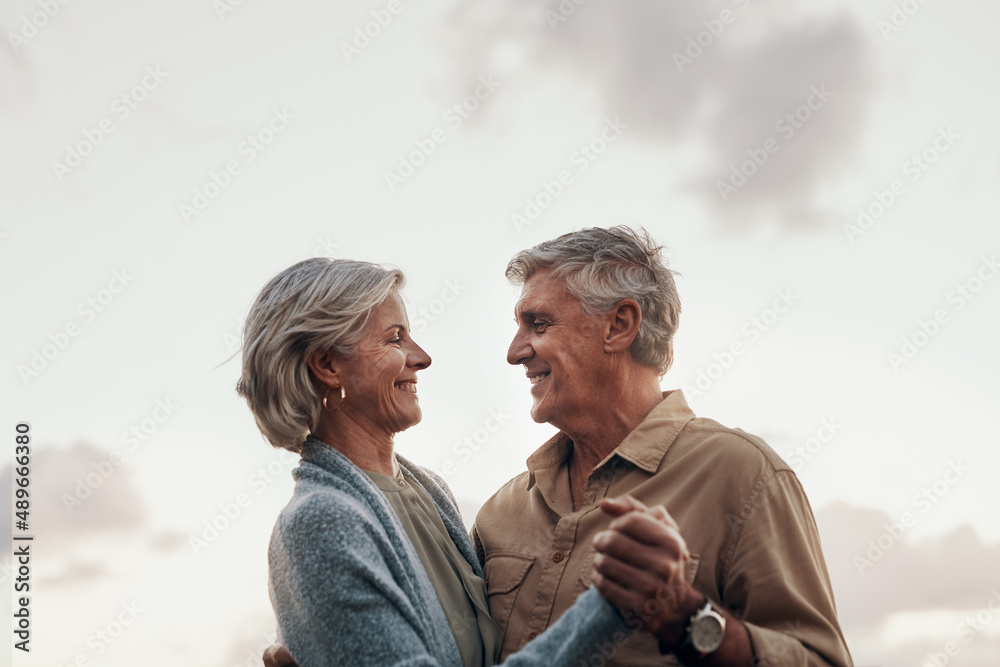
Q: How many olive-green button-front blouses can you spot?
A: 1